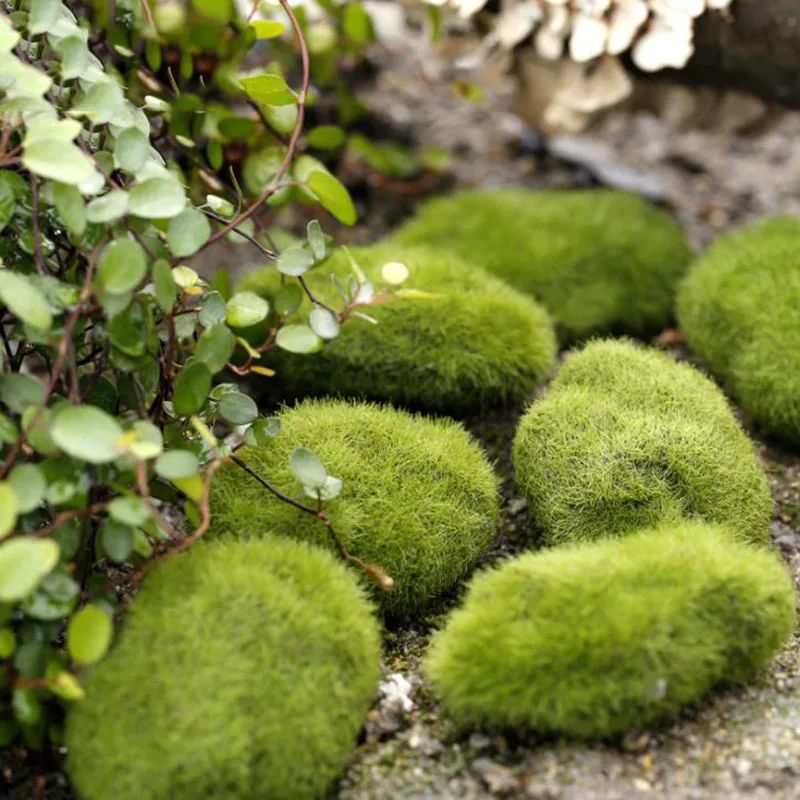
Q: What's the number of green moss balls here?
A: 7